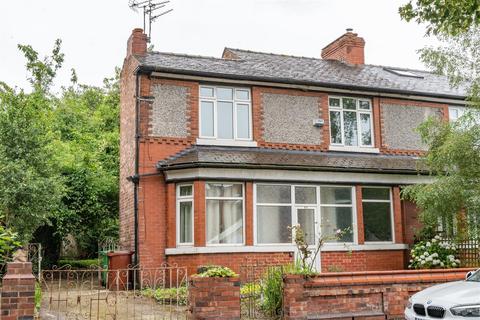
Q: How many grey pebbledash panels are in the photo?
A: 3